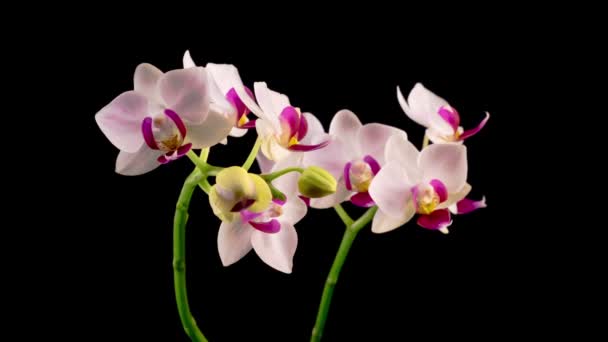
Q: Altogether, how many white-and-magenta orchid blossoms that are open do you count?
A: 7